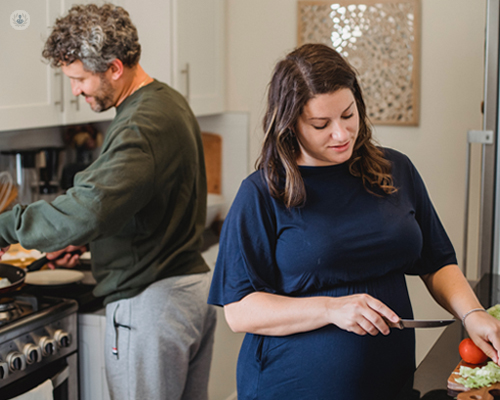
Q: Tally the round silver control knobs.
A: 5